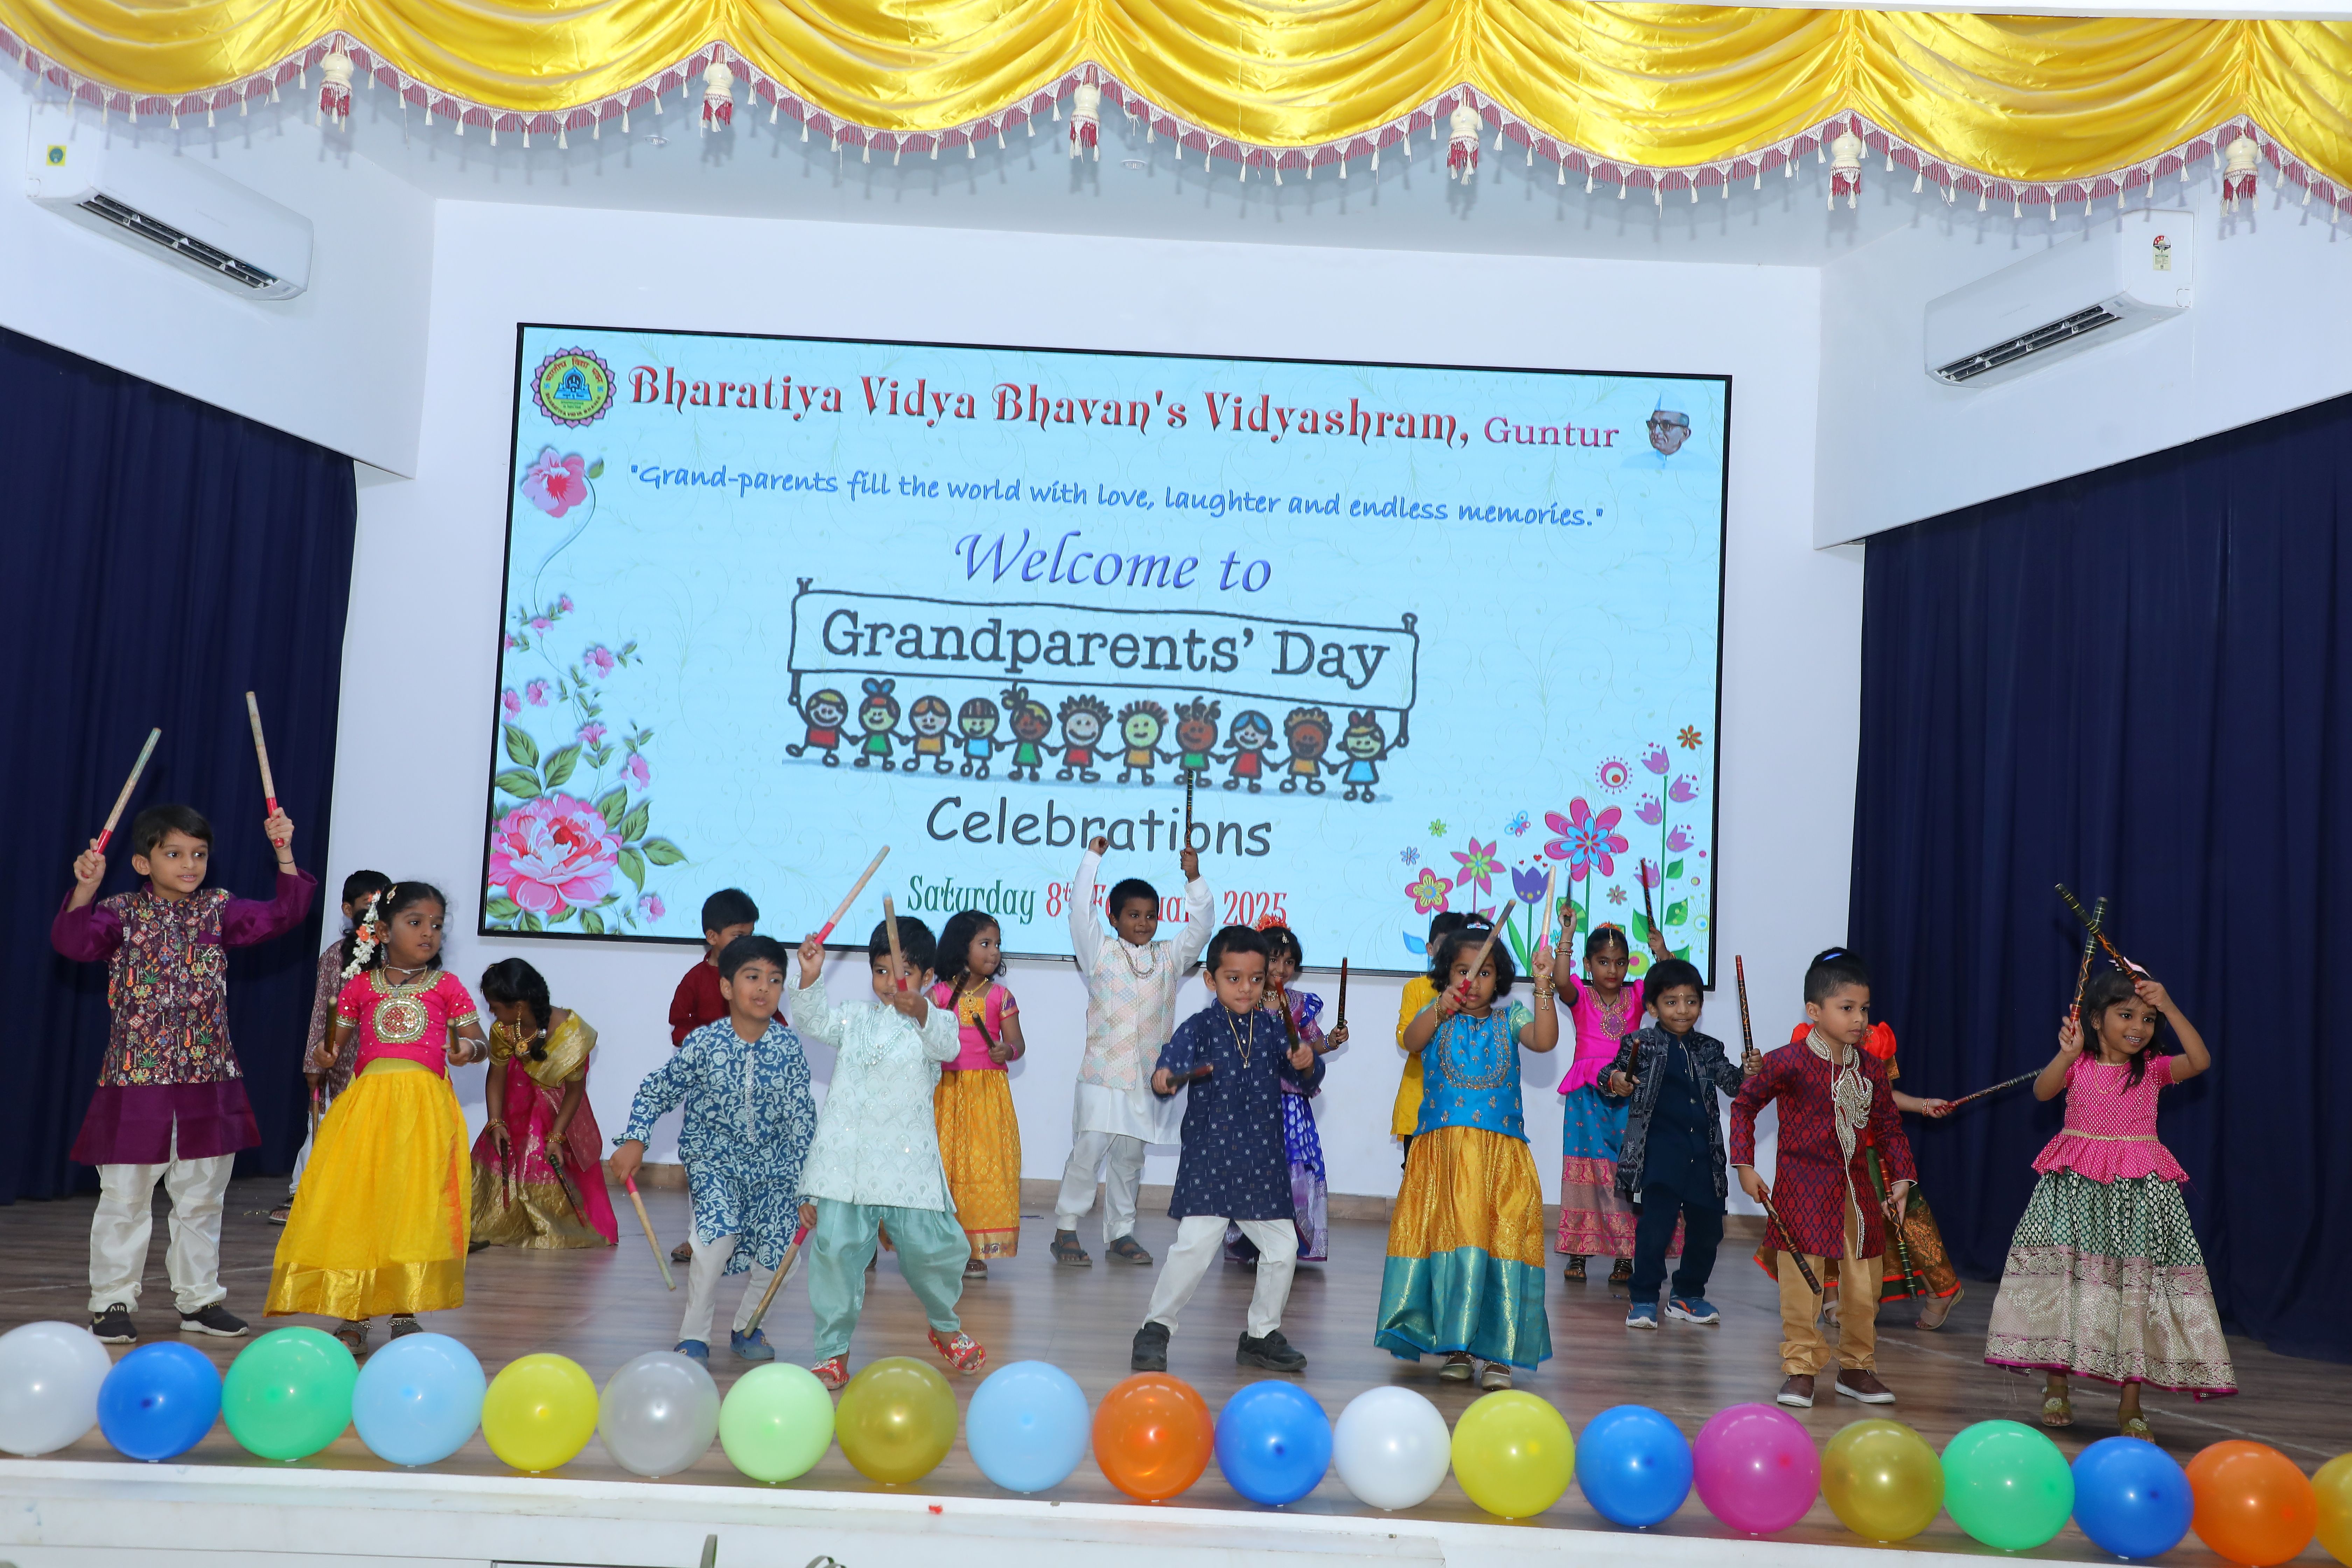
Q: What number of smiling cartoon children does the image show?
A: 11